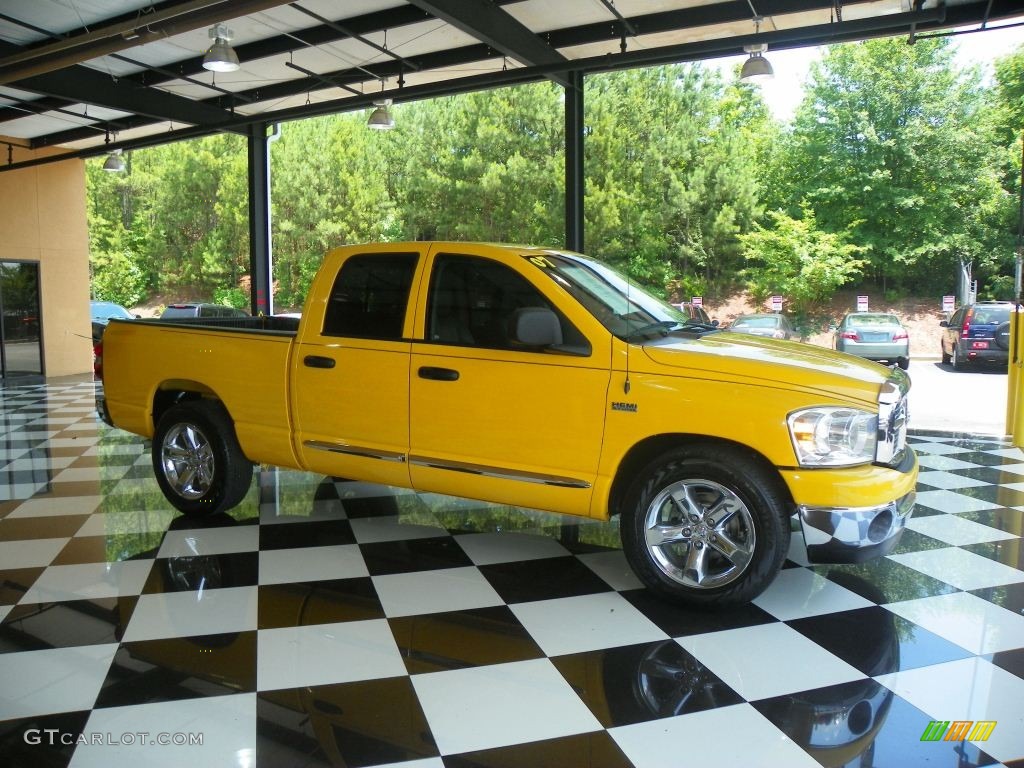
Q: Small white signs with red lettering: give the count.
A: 4